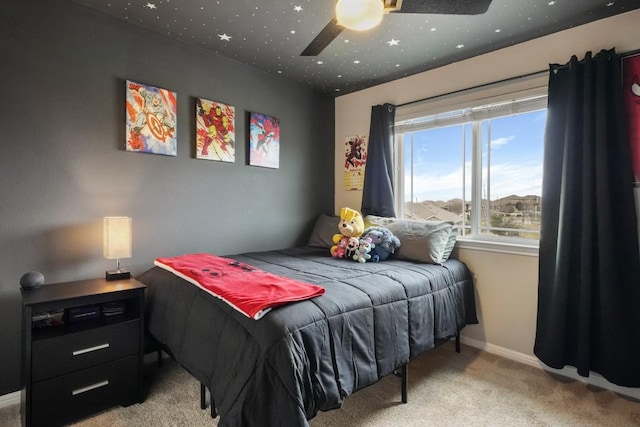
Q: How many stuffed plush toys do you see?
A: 5